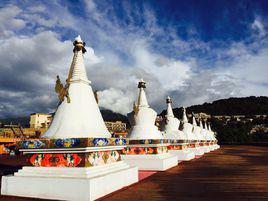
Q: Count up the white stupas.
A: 8